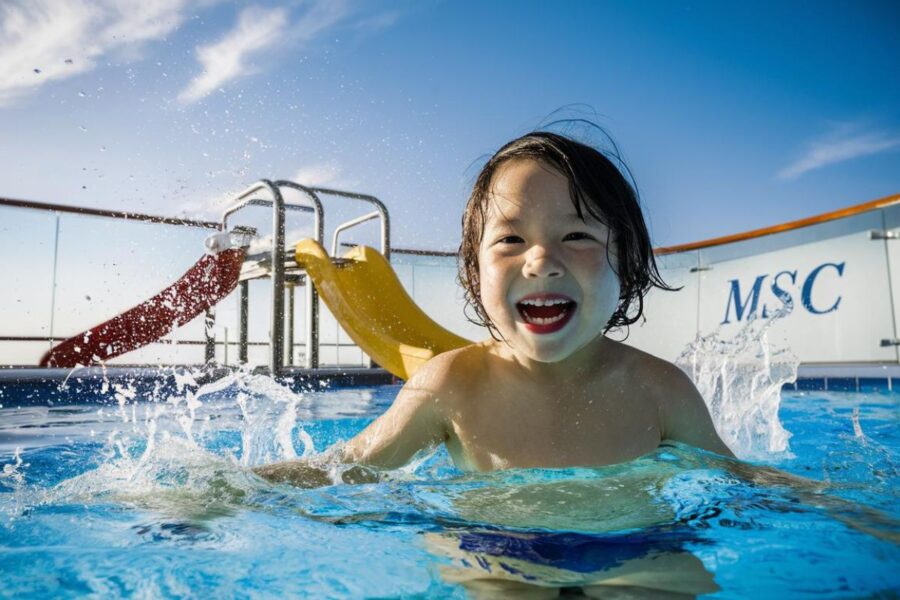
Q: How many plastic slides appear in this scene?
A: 2